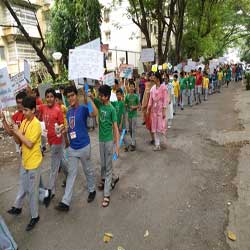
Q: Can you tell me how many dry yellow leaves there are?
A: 4